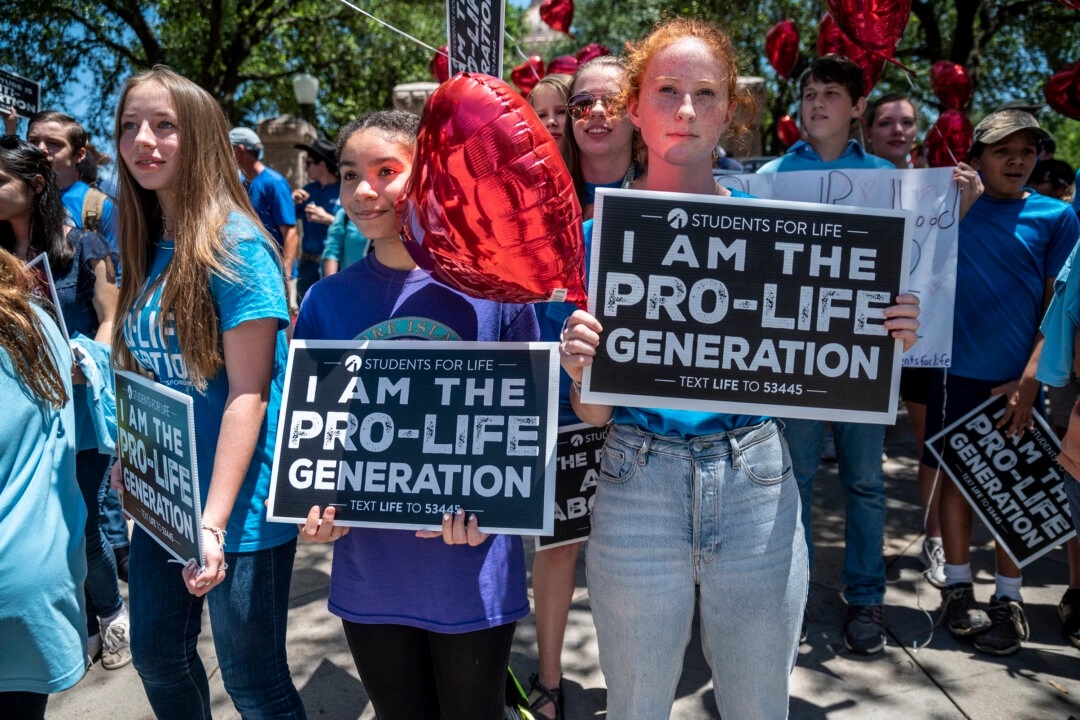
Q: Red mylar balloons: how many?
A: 14